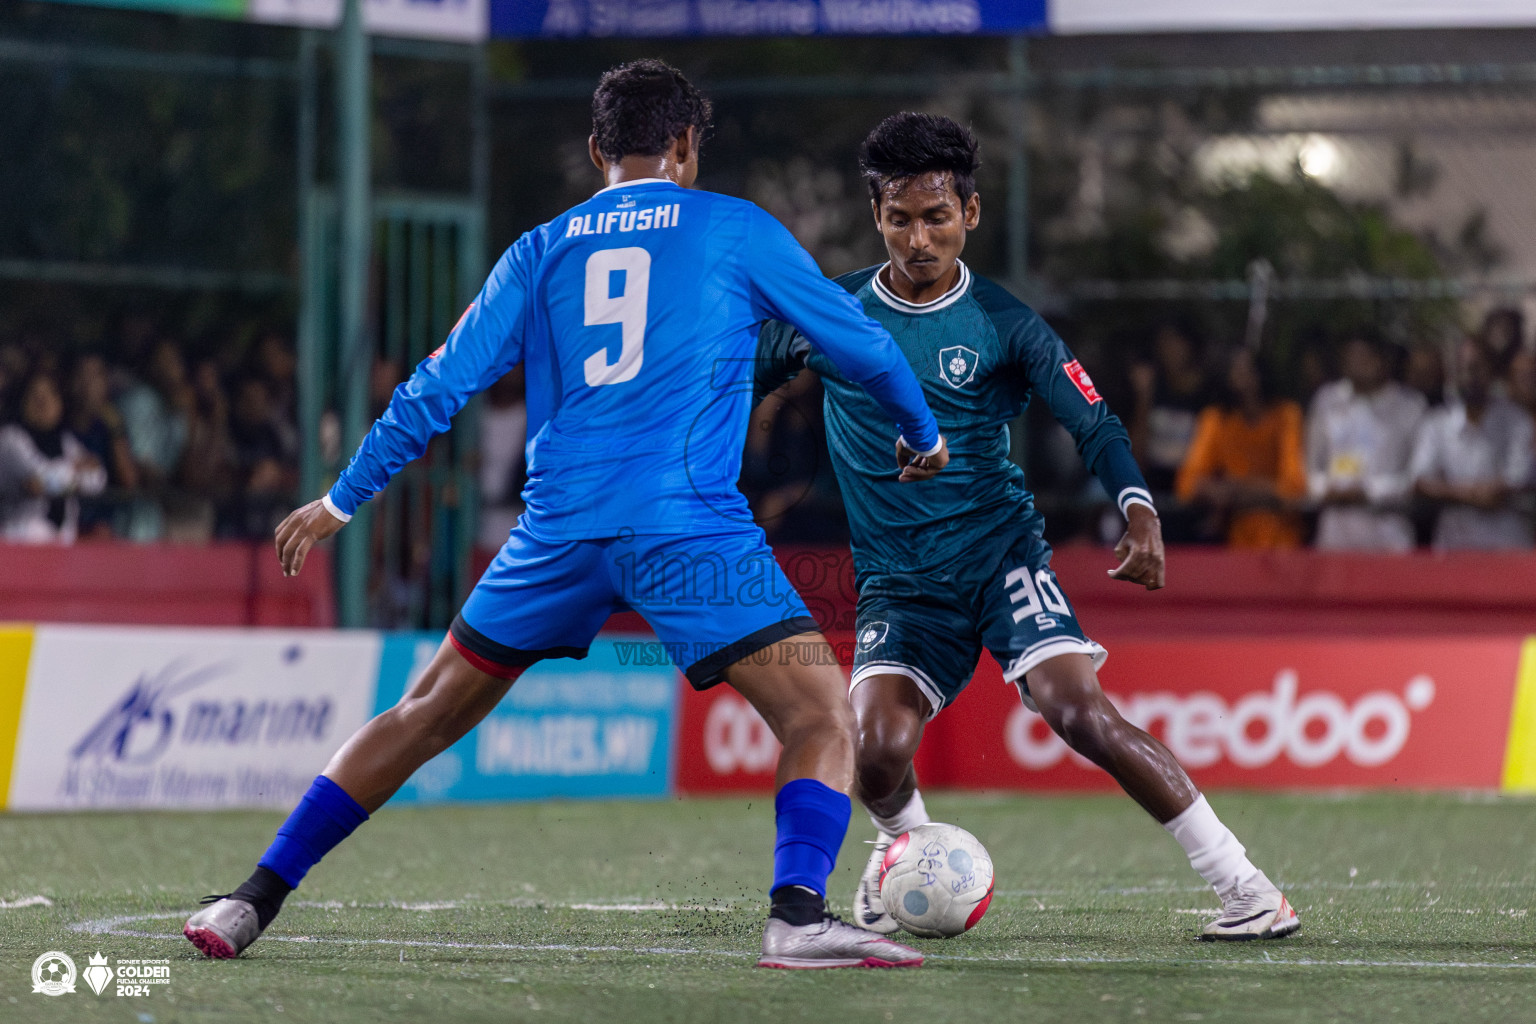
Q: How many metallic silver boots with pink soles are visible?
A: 2